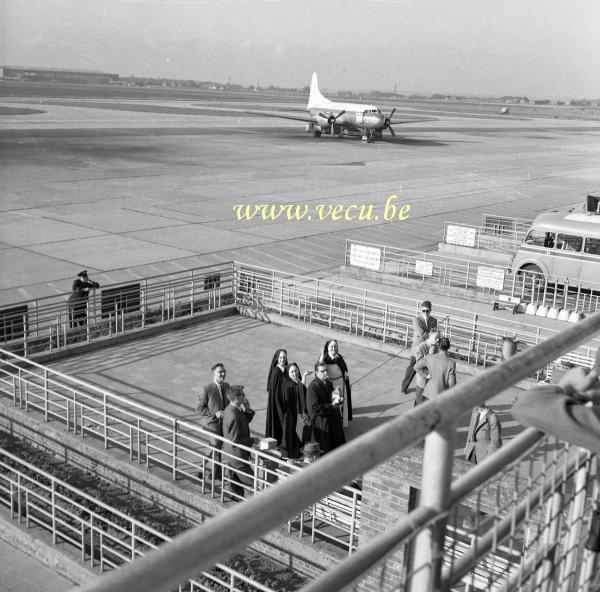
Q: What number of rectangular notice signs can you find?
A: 4